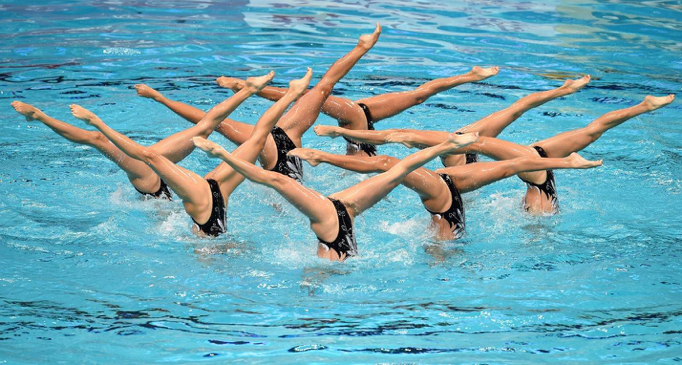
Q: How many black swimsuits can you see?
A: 8